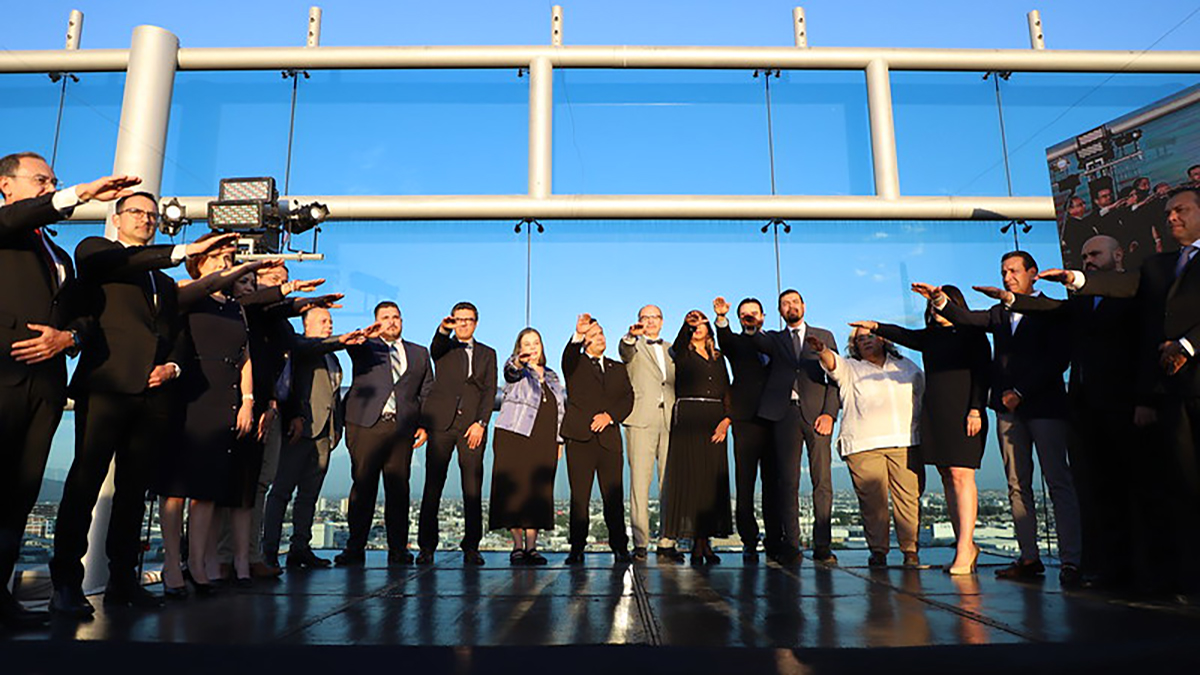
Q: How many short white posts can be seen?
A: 5